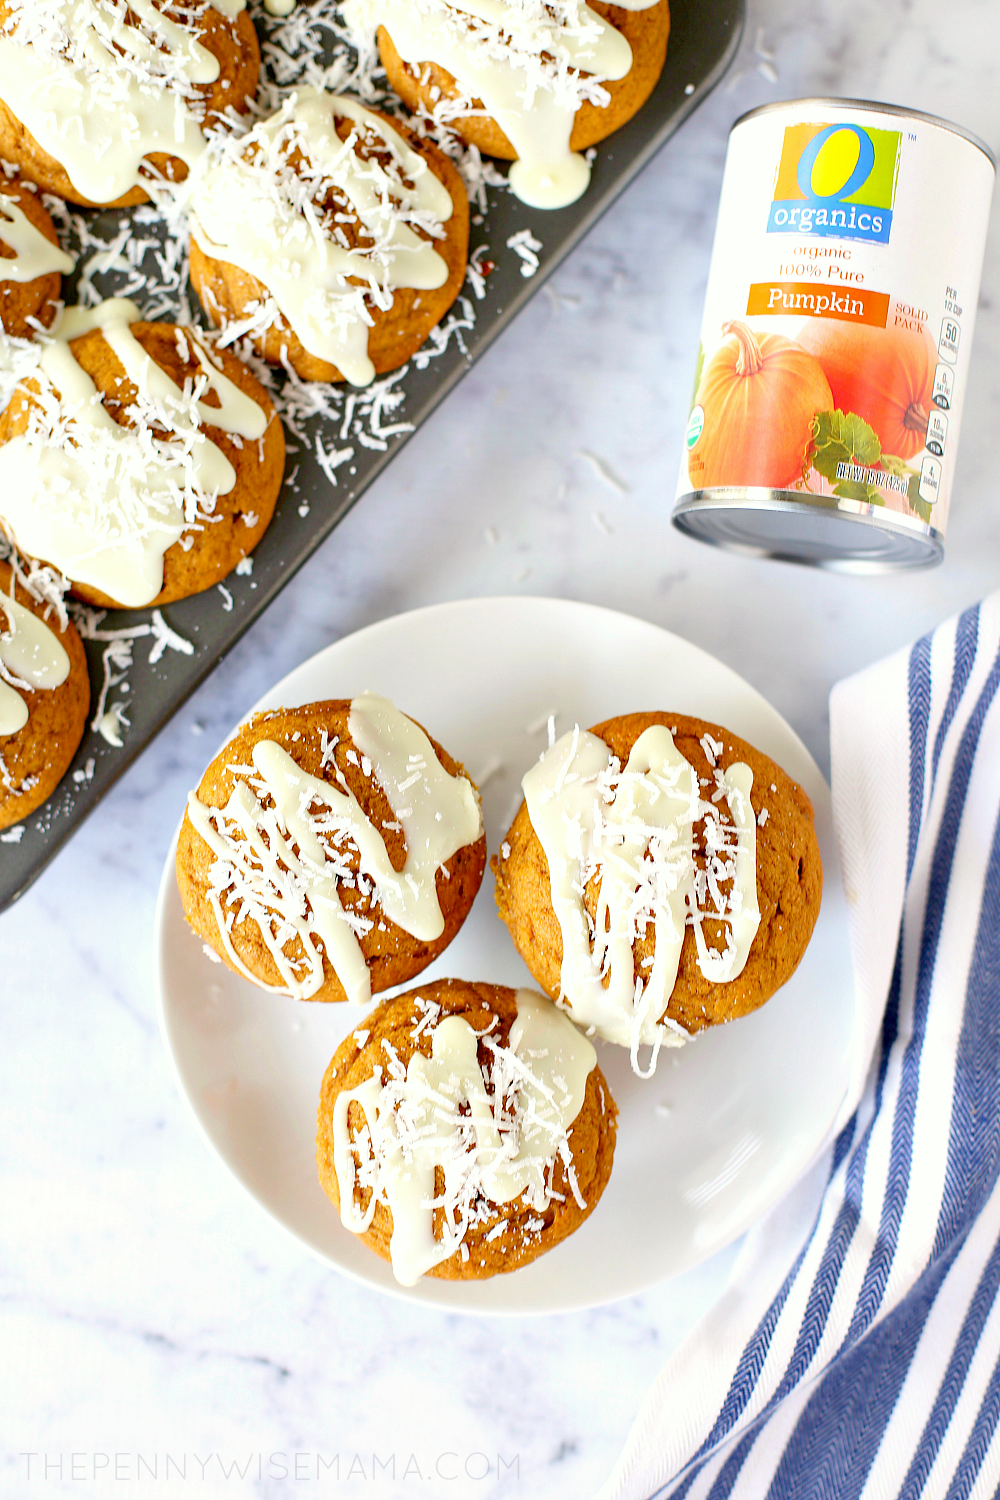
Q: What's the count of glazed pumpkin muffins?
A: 9